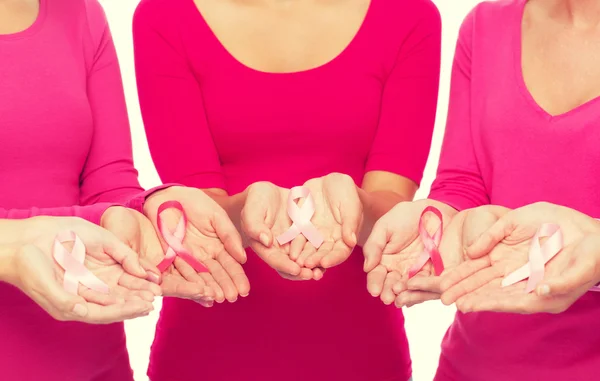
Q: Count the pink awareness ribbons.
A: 5